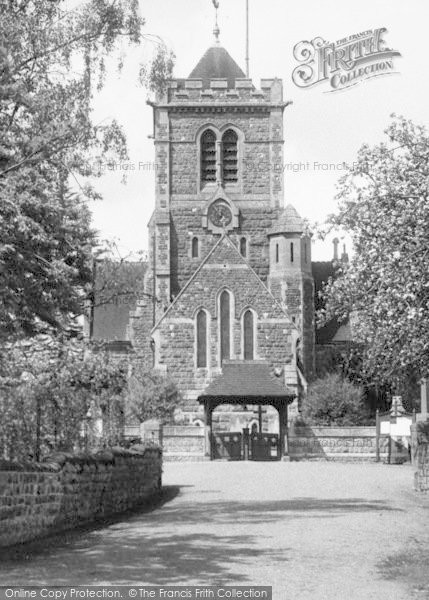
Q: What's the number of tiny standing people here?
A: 0